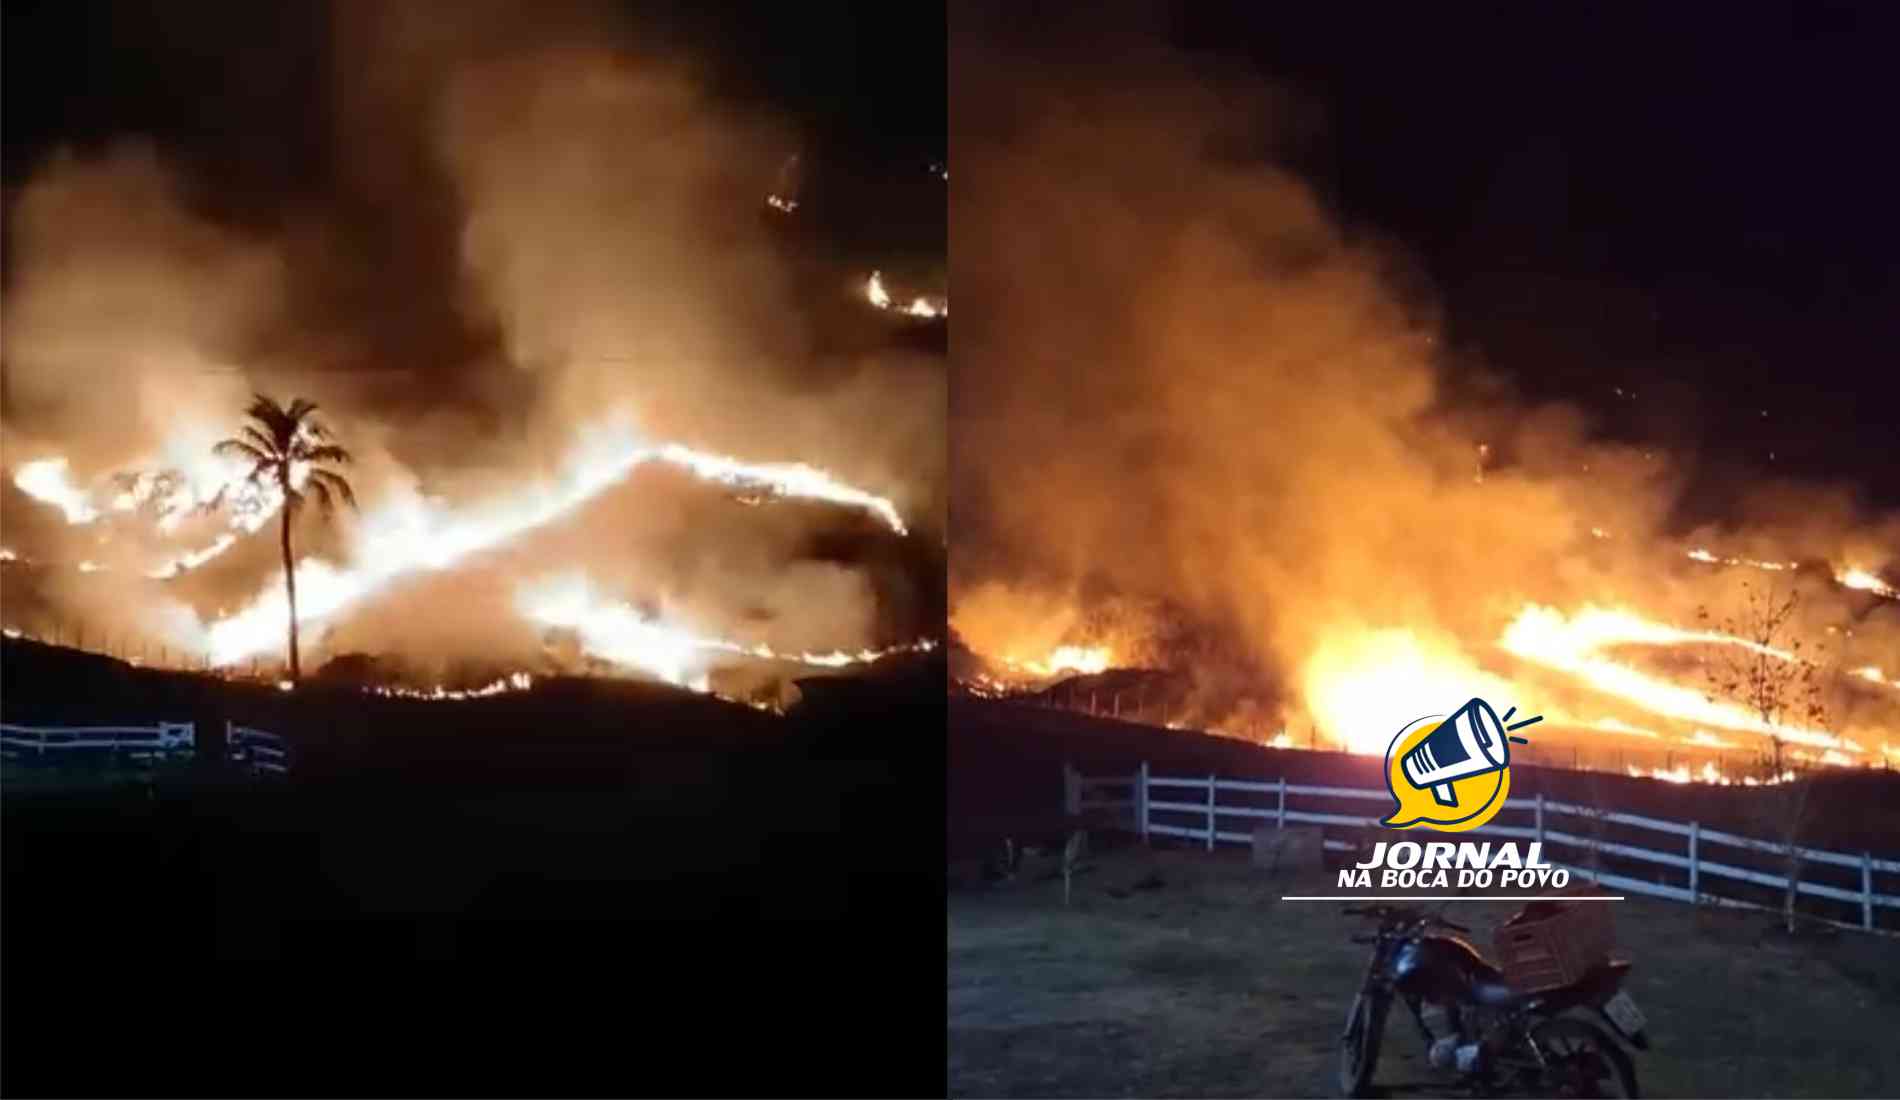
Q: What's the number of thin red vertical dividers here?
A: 0